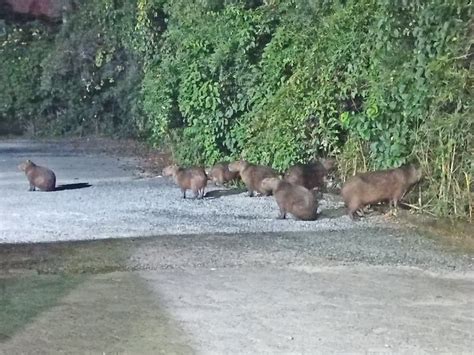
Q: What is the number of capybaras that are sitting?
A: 2